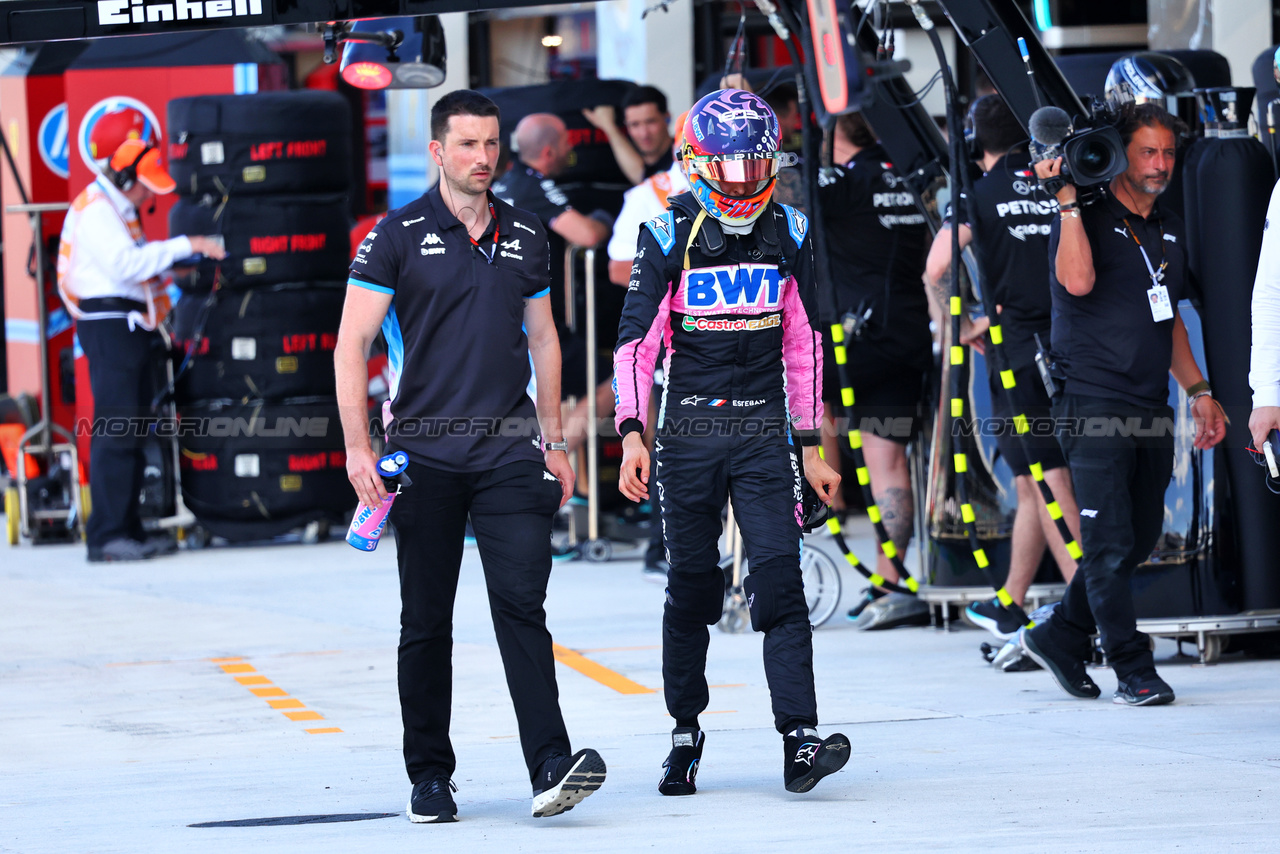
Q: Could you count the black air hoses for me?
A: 4